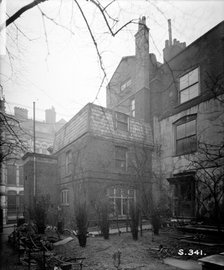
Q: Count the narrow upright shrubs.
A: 5